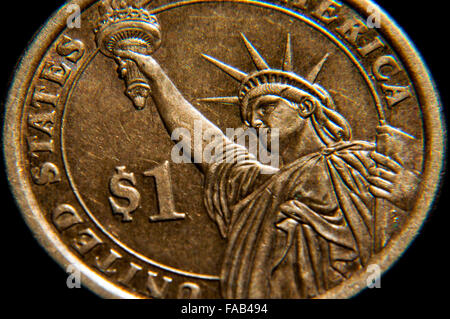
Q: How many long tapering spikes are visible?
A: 5